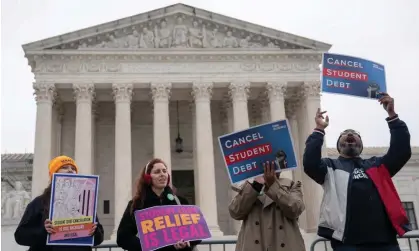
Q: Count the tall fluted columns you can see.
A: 8